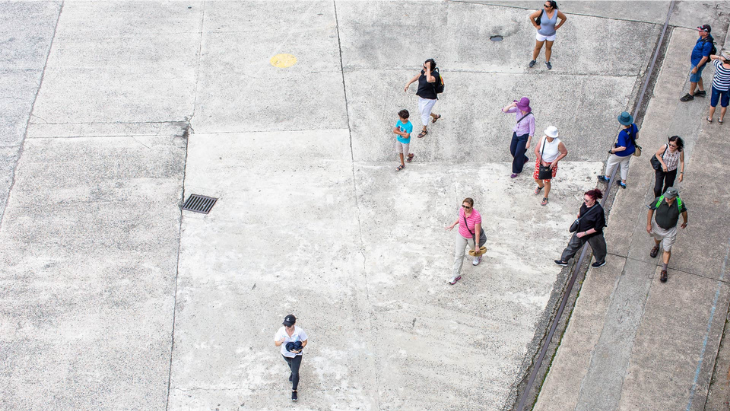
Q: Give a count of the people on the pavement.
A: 13